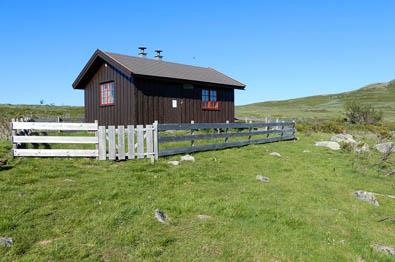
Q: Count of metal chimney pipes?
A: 2